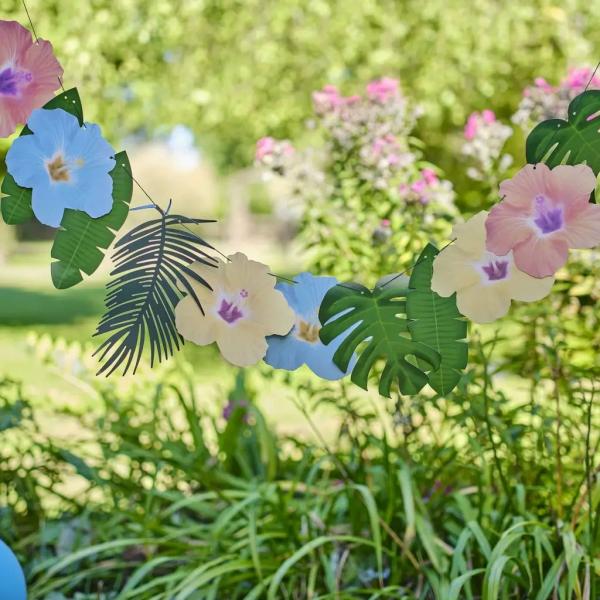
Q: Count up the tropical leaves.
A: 6